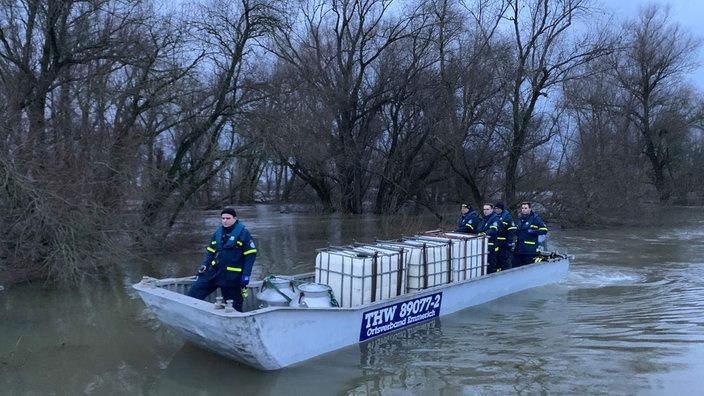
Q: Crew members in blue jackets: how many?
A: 5